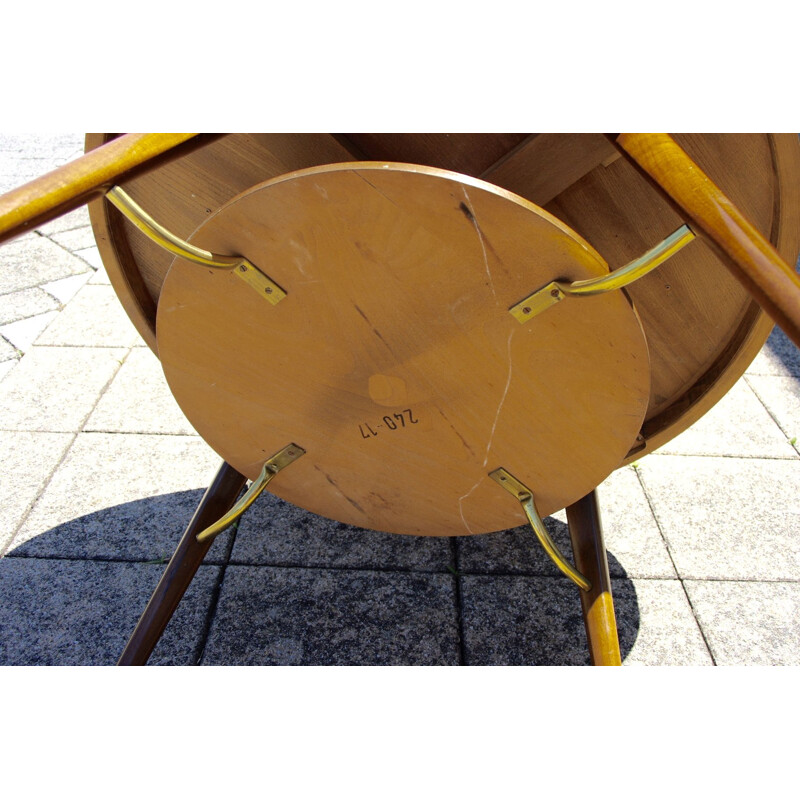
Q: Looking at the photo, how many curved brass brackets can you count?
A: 4